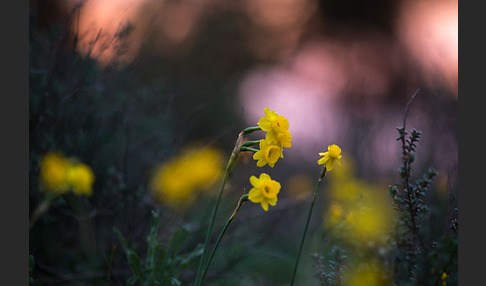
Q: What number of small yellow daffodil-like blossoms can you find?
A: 5